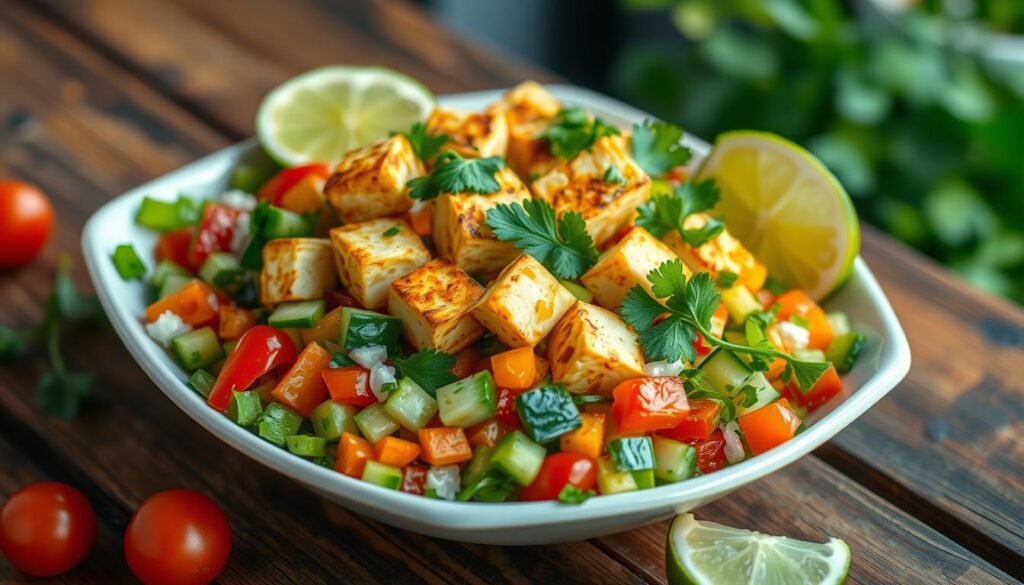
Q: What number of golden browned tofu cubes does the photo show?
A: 12